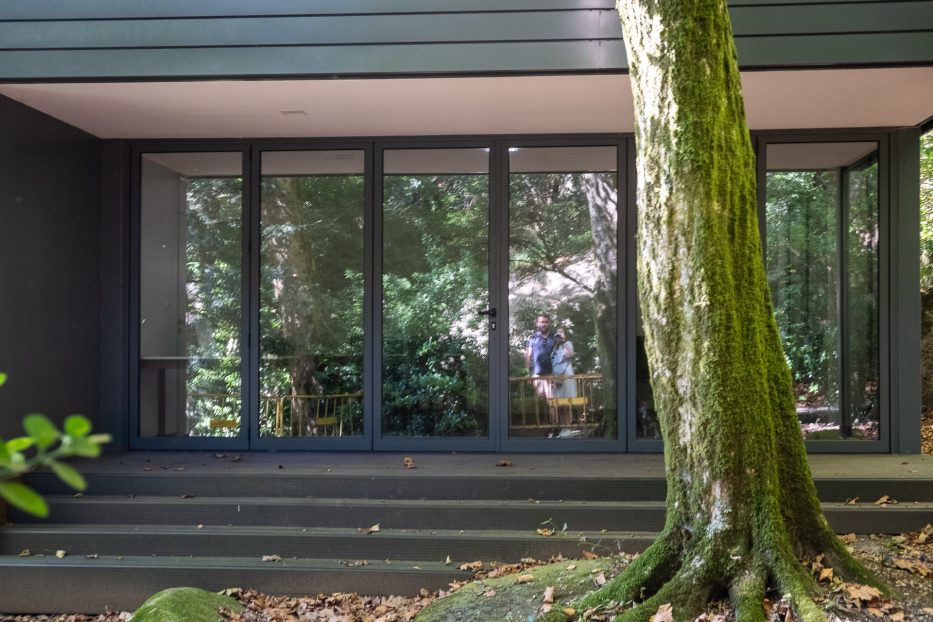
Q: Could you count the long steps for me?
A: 4